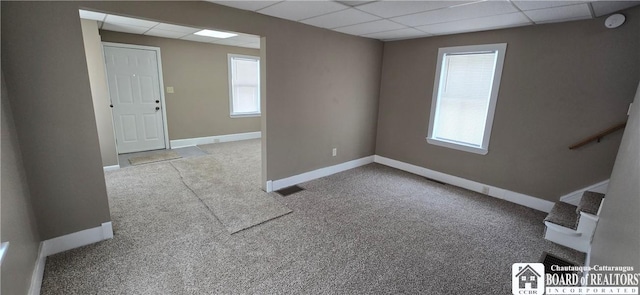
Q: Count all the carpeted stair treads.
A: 2